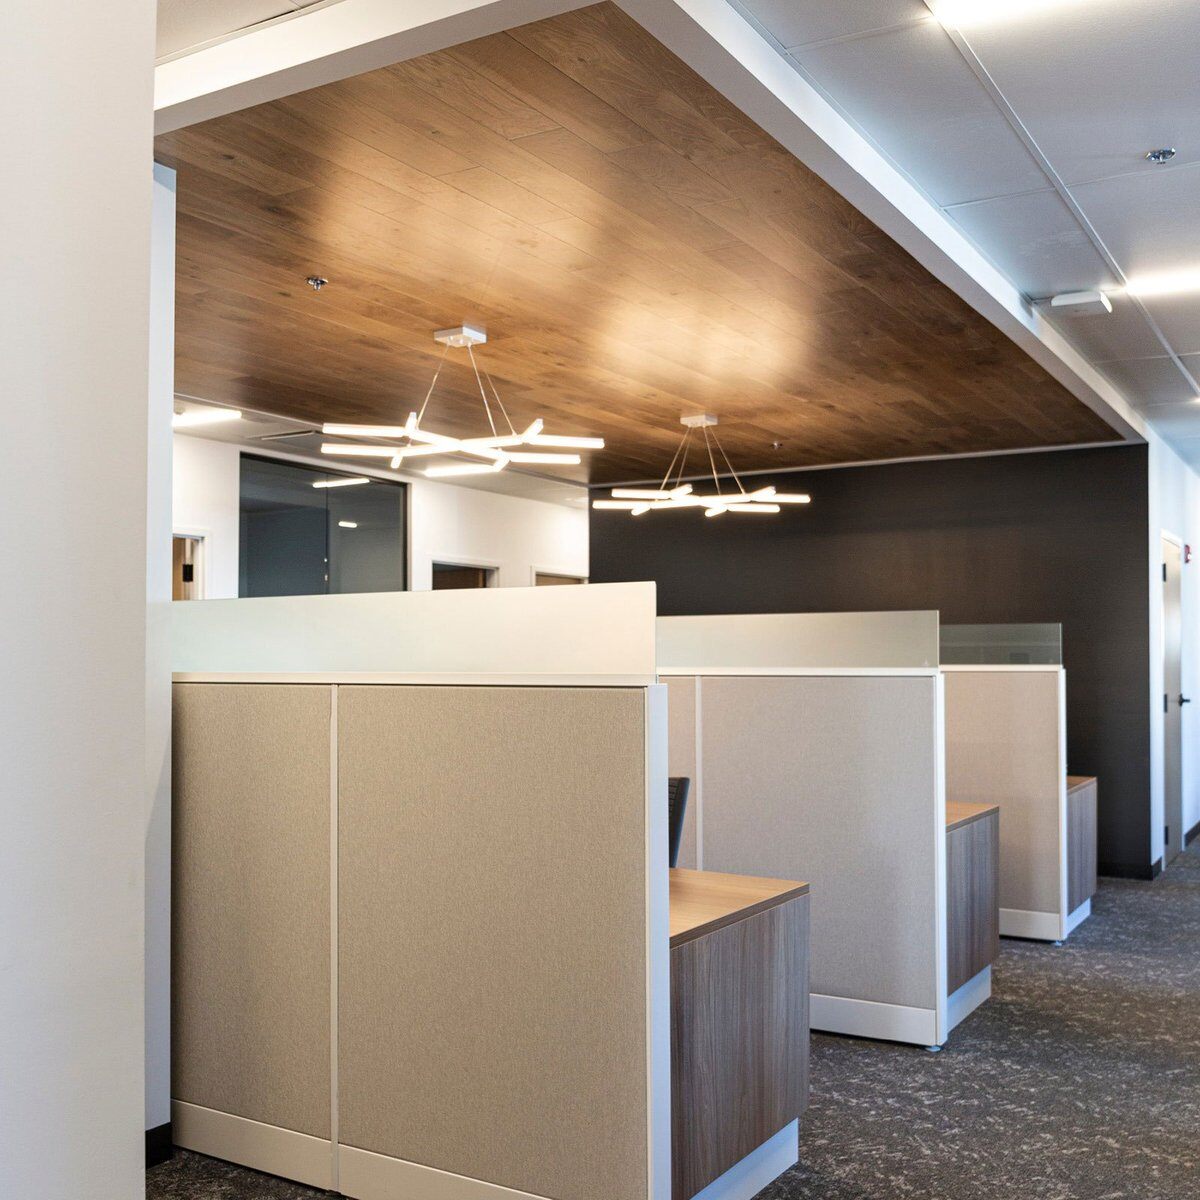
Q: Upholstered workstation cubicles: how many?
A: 3